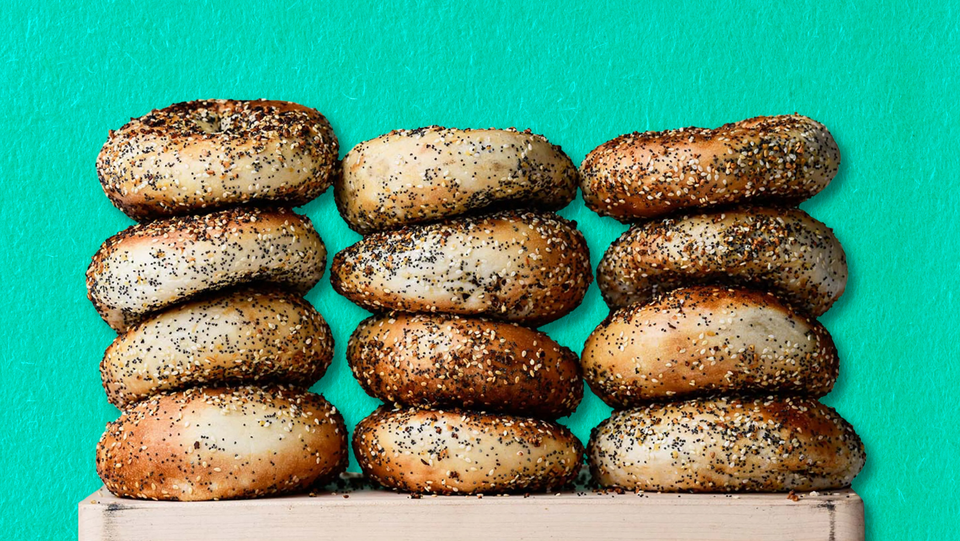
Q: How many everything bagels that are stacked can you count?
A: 12